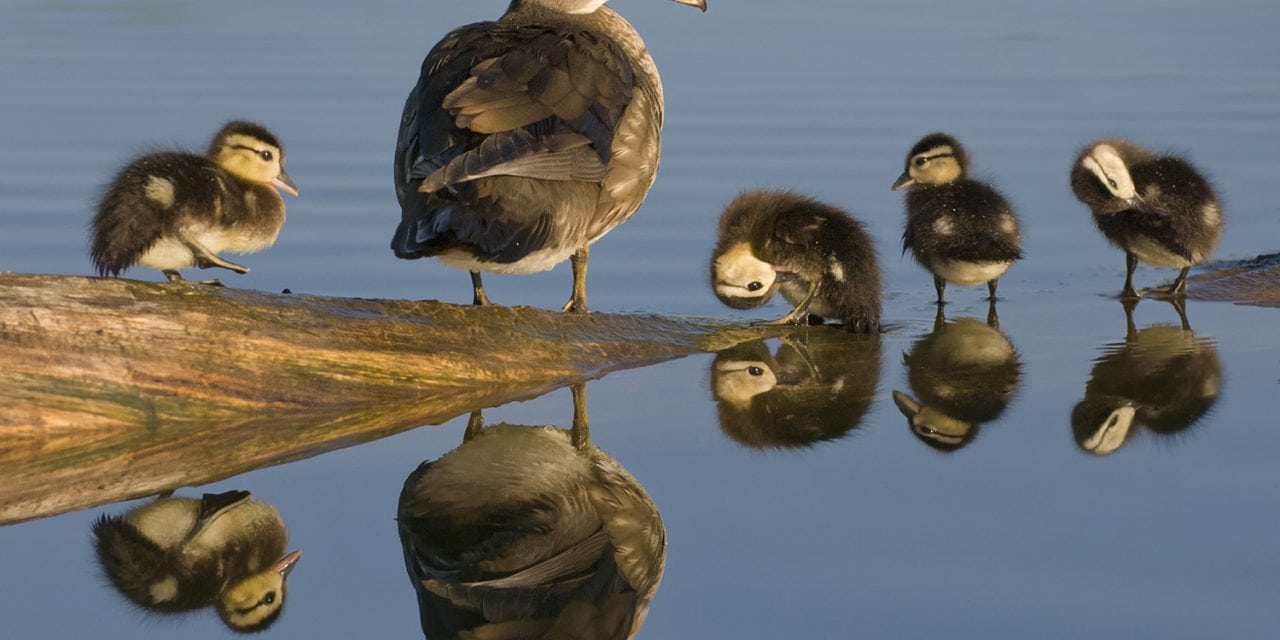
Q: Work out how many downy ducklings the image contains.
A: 4